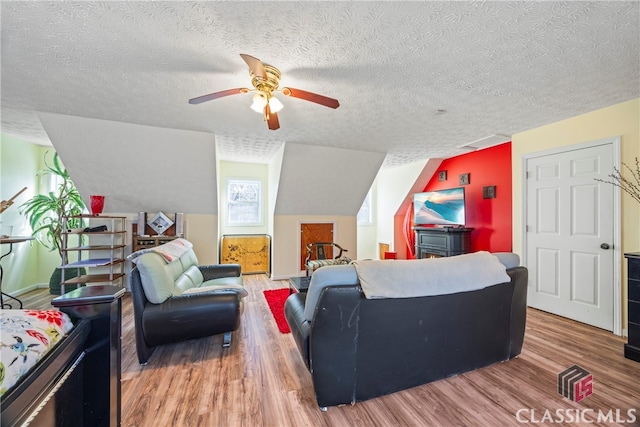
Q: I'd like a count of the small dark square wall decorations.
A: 3